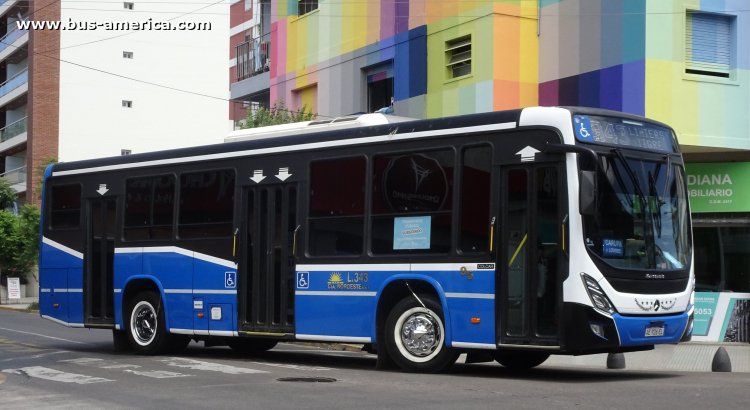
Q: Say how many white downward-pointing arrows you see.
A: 3